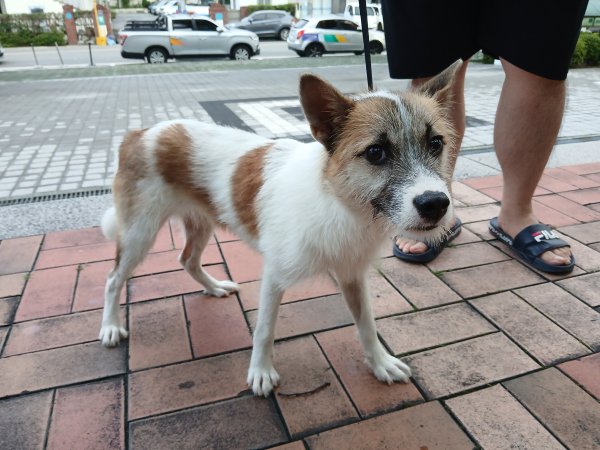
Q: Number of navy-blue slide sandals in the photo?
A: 2